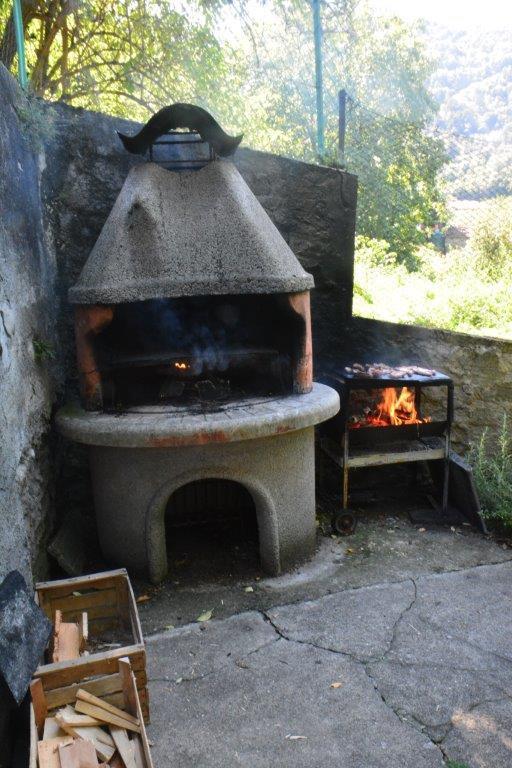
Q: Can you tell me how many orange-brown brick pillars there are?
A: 2